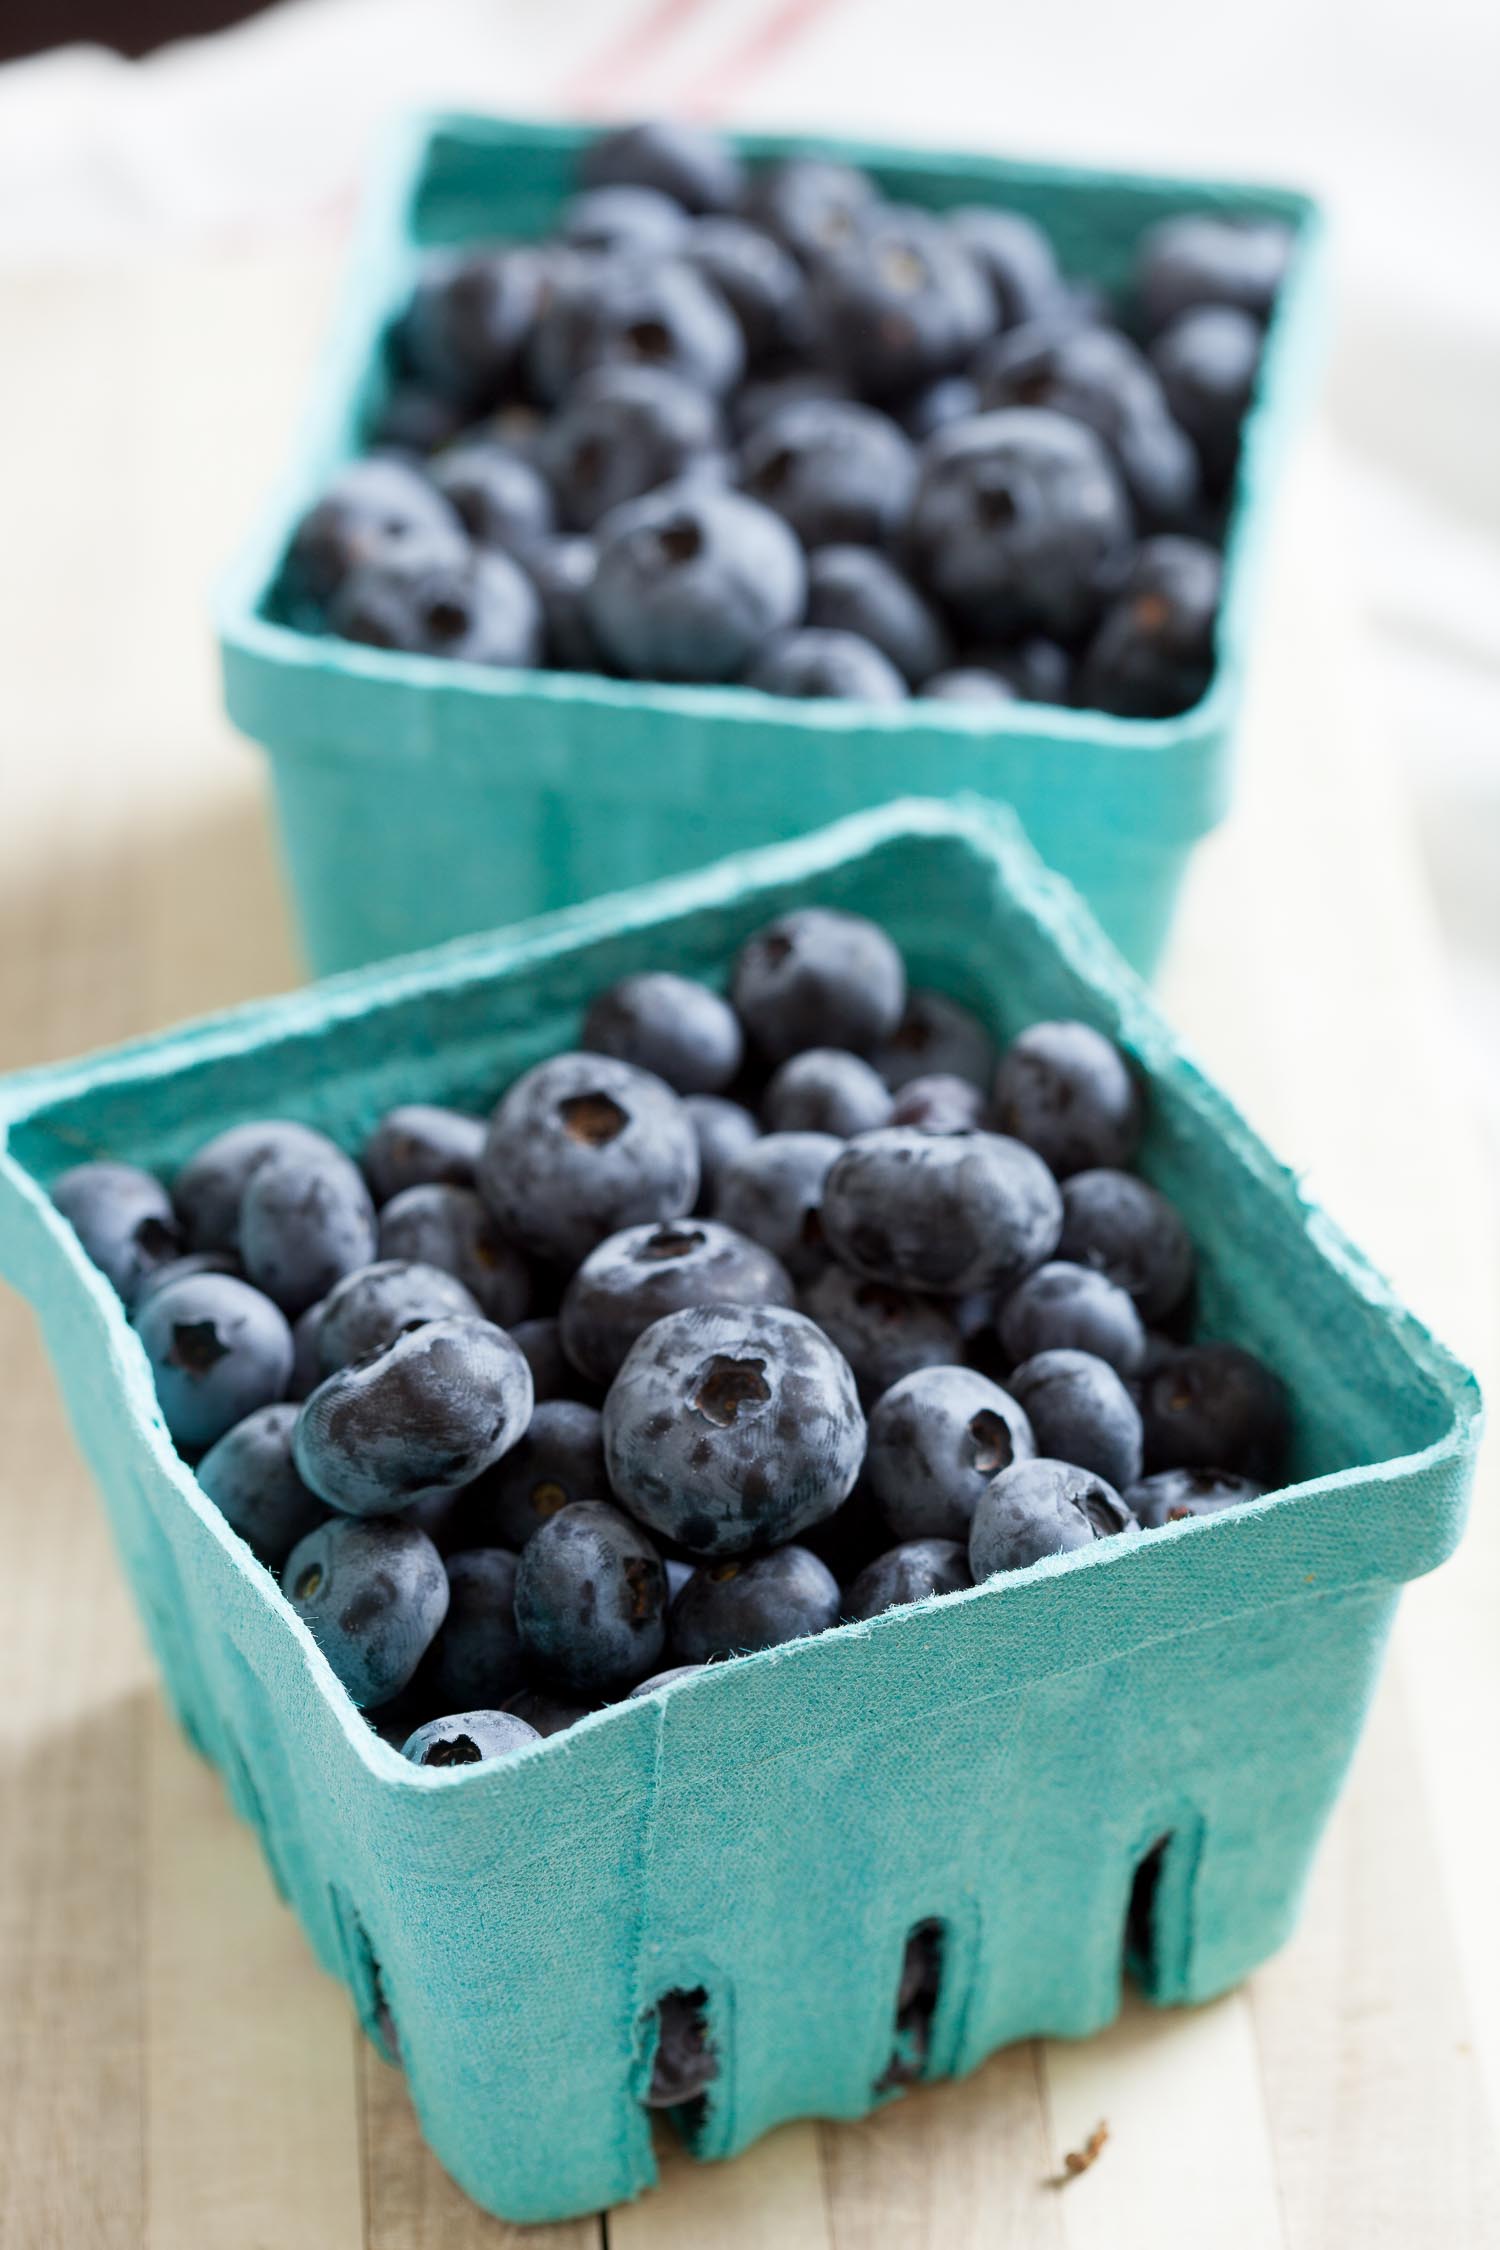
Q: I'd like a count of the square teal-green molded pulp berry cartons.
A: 2